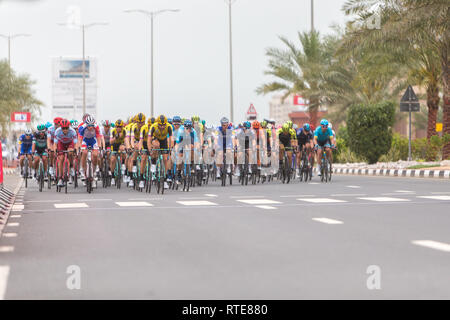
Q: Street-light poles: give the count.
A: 5